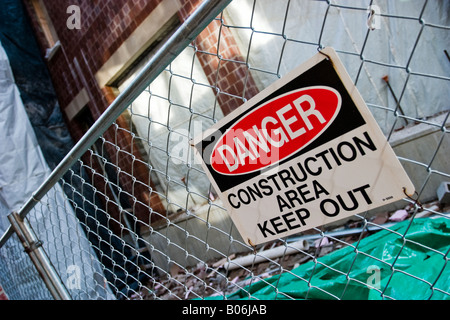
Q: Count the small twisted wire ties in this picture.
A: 4